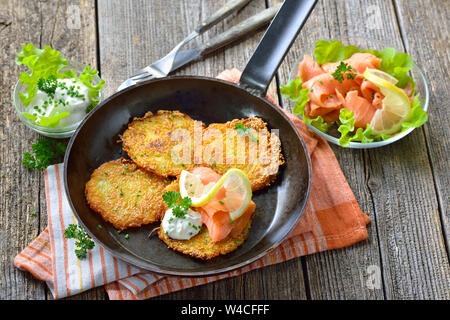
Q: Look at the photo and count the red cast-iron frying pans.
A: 0